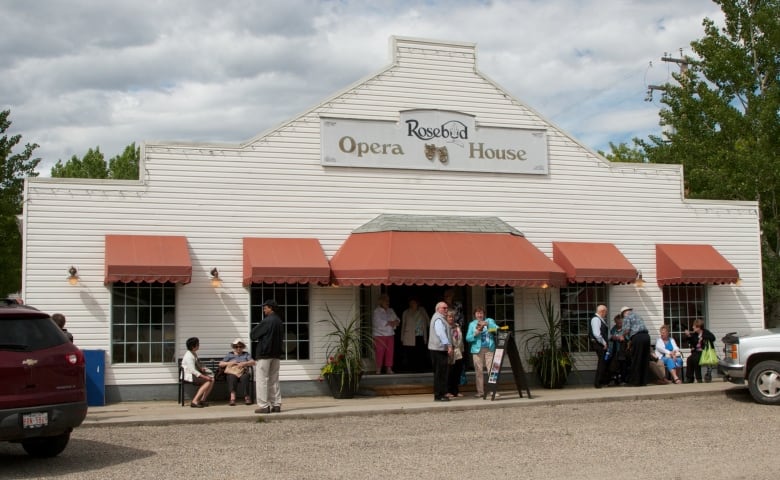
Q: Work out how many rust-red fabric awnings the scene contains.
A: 5